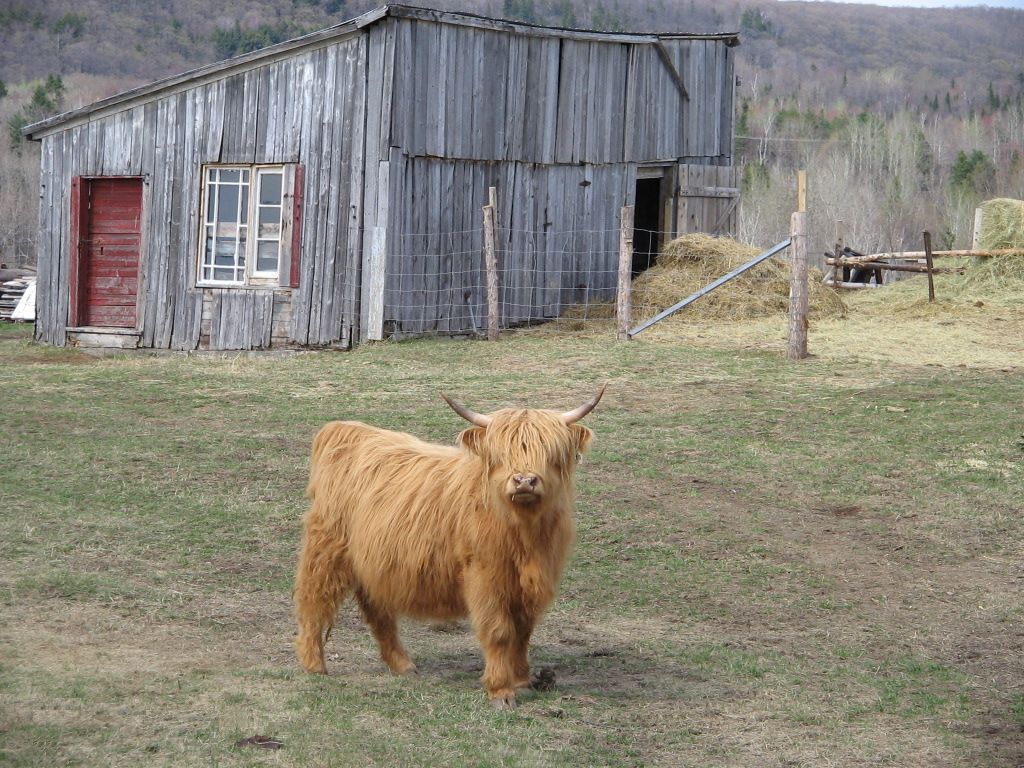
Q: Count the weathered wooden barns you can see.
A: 1